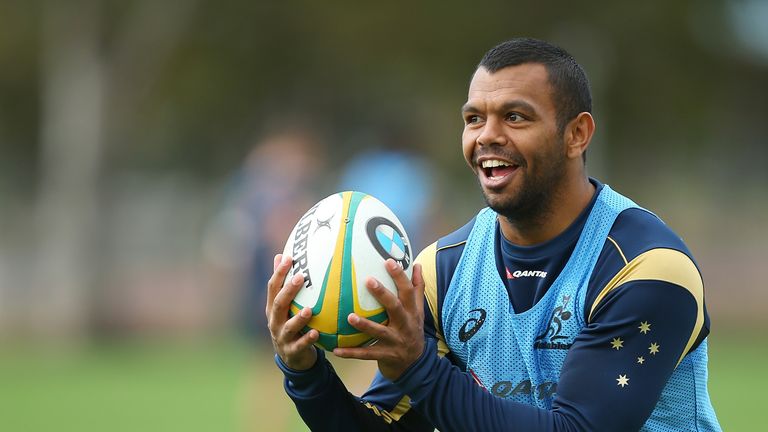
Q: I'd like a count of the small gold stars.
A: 5